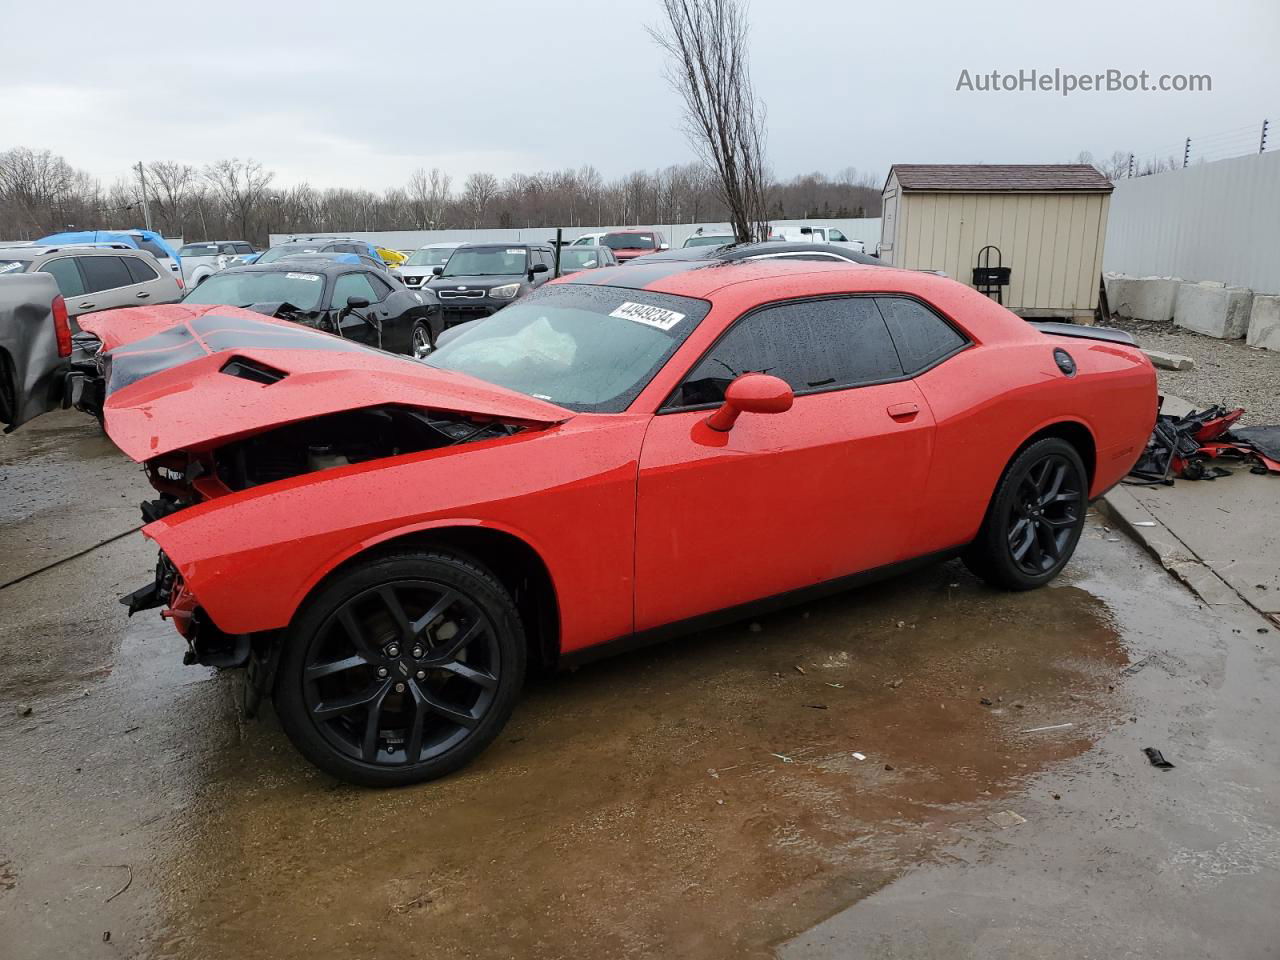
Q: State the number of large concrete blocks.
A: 3